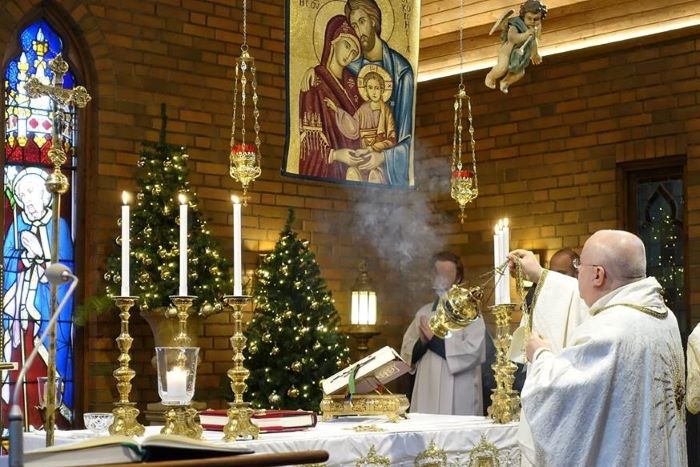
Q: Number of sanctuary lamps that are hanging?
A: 2